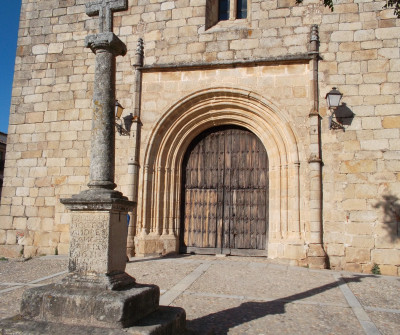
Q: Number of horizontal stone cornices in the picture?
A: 1